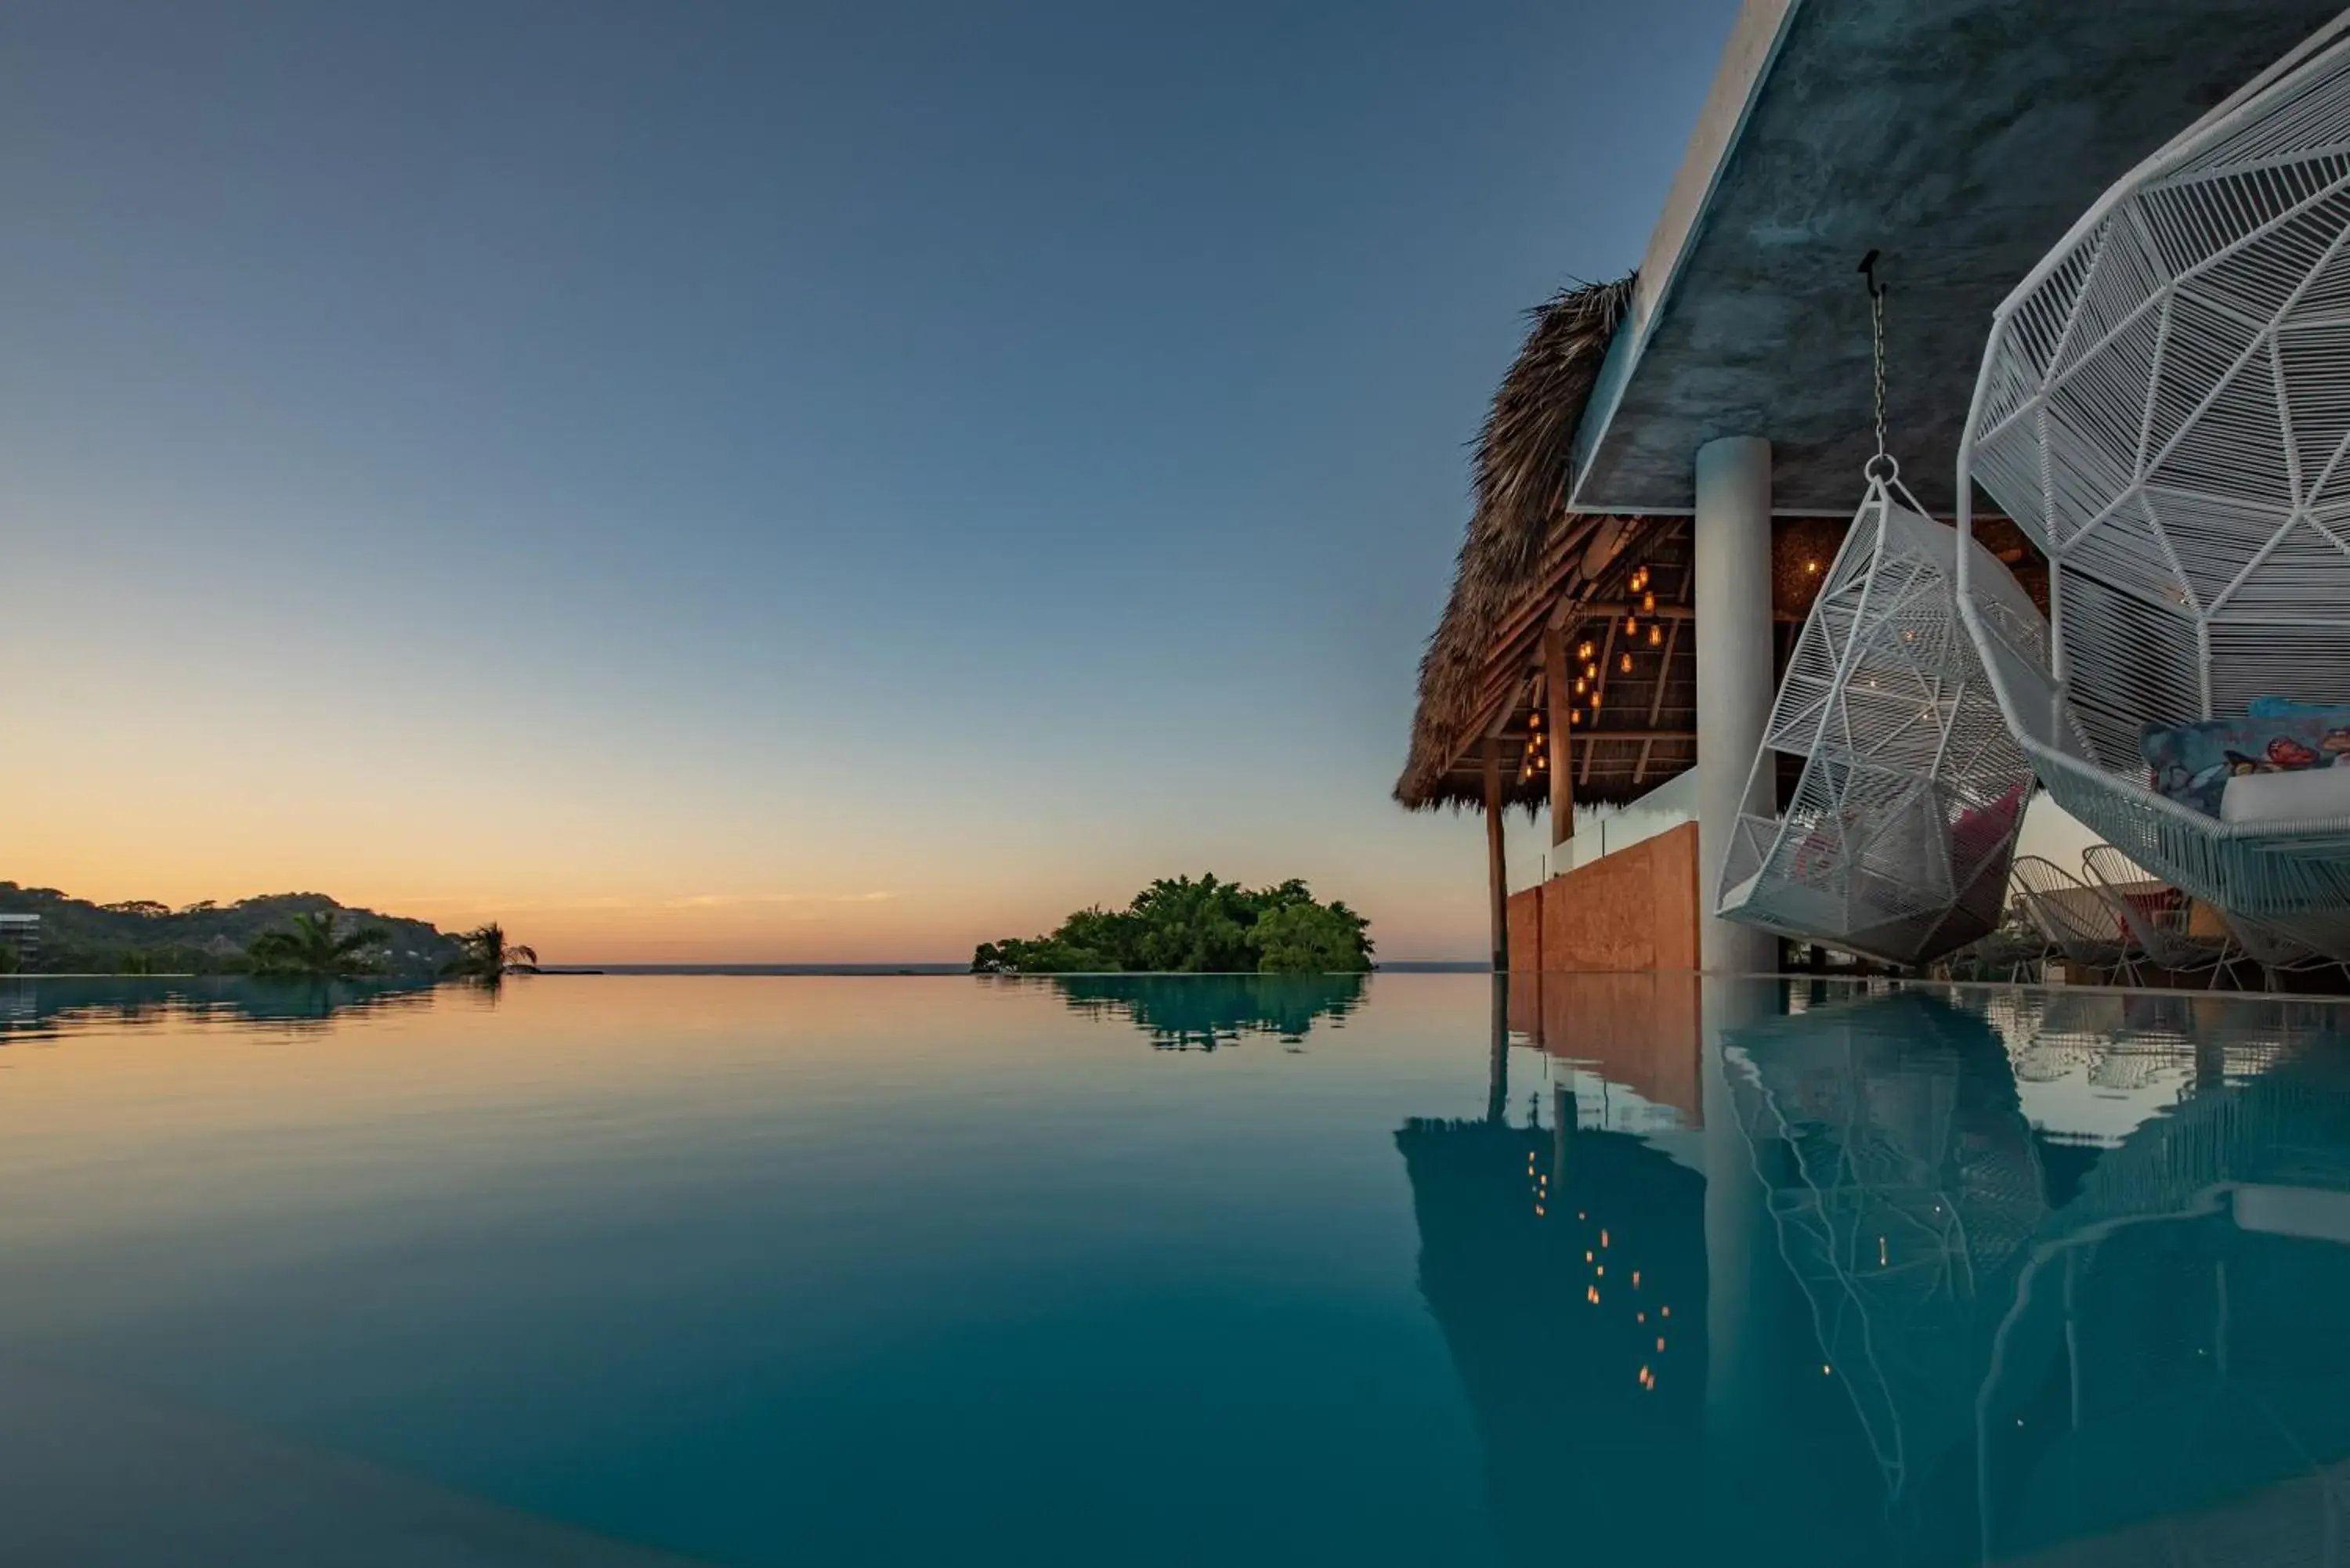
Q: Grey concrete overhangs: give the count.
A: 1